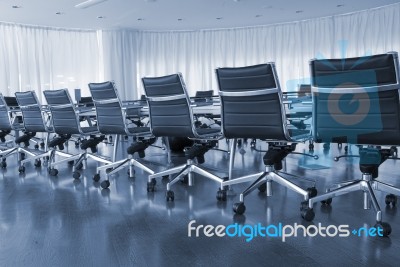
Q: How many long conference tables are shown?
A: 1